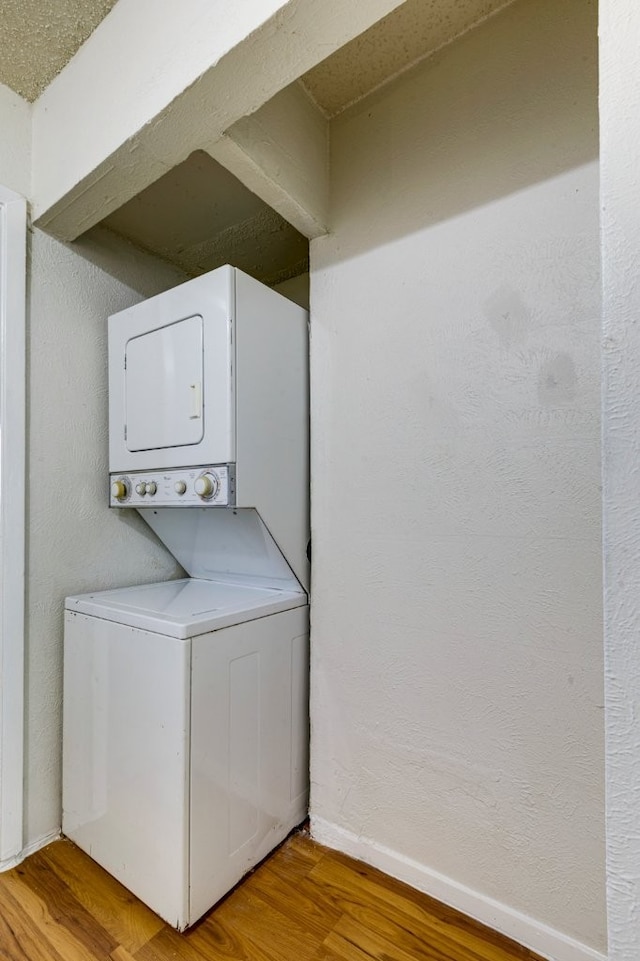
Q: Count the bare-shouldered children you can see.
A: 0